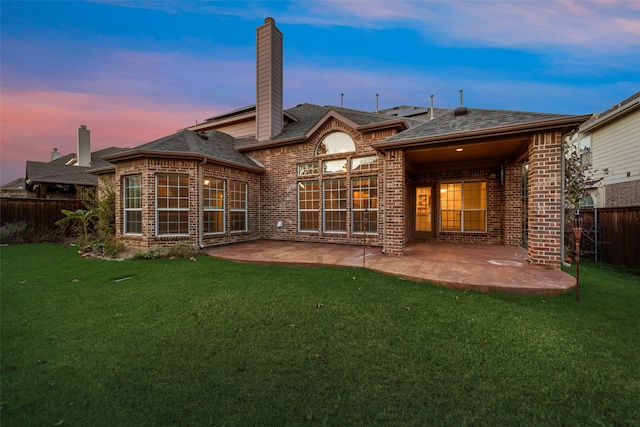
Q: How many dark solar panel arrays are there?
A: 2